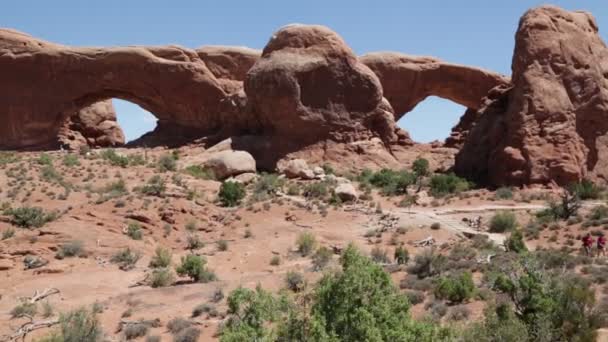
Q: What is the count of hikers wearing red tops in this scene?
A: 2